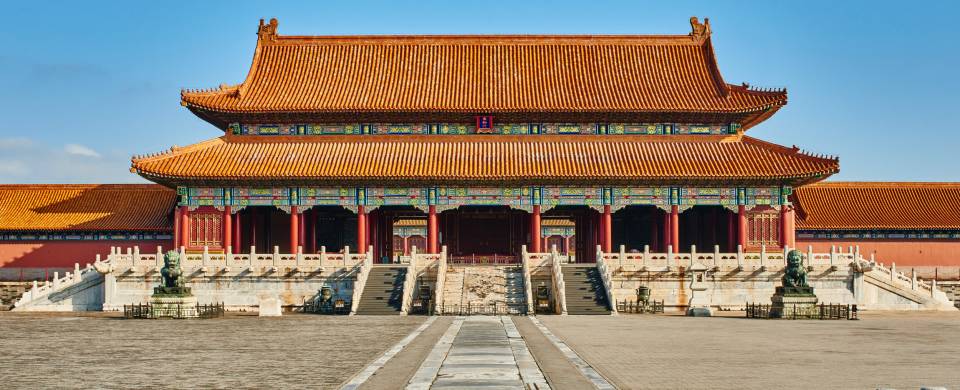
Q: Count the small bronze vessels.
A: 4